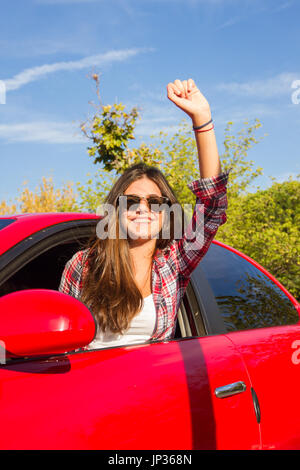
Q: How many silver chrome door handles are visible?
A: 1